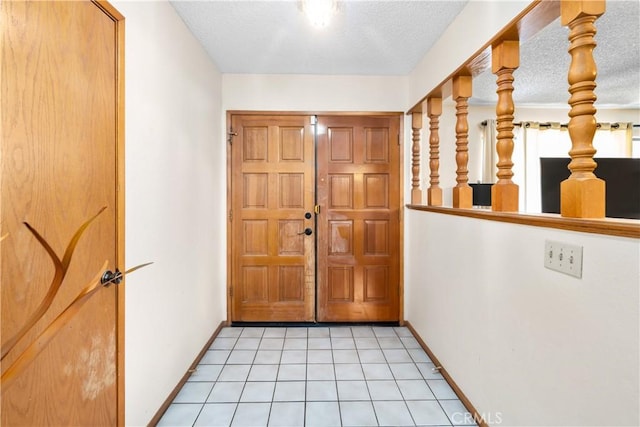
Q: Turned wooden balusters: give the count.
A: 5